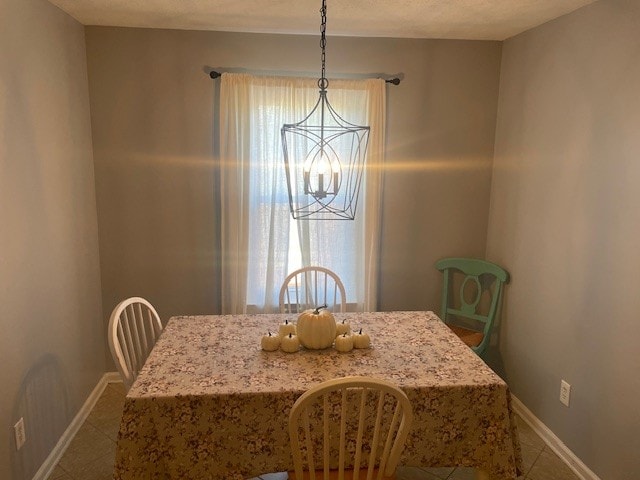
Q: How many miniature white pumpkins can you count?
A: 6